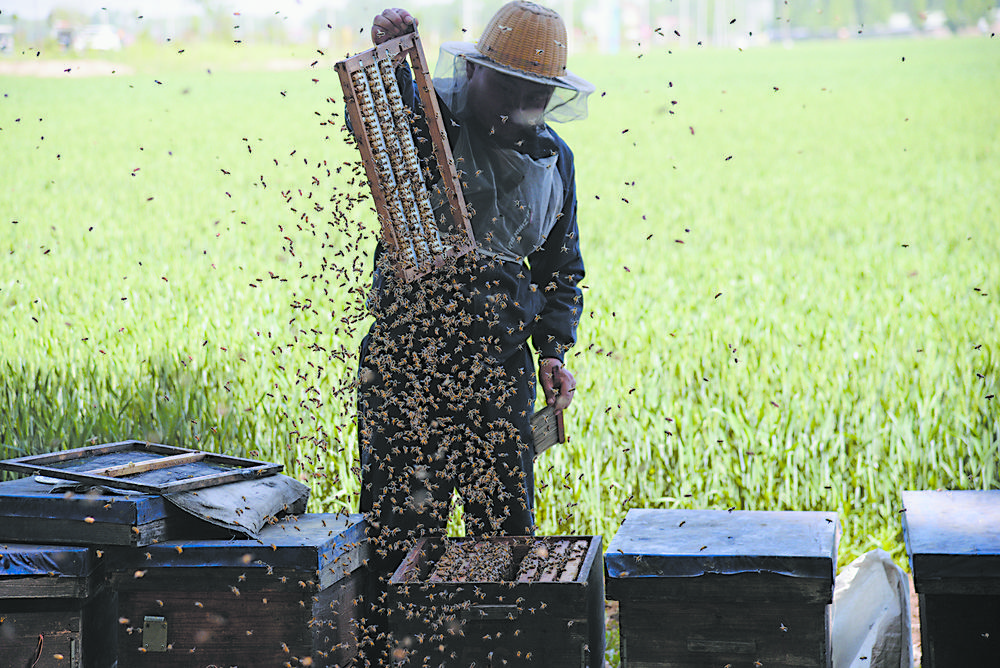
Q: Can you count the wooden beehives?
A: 5